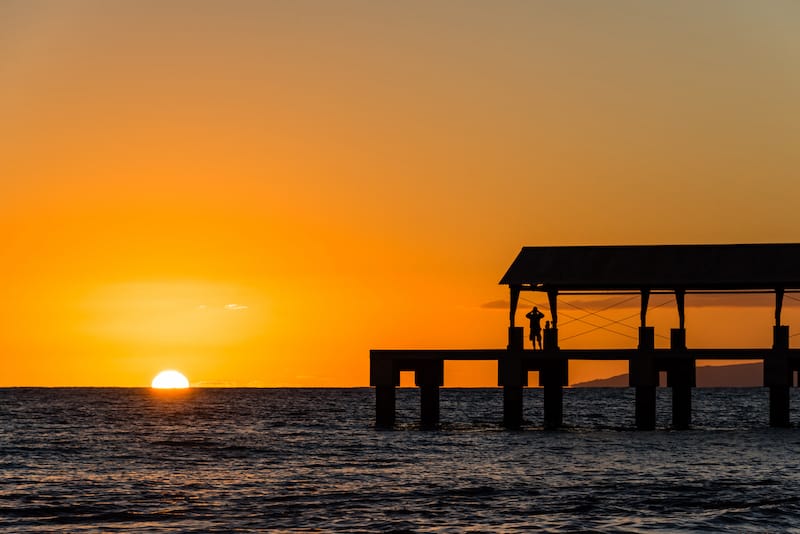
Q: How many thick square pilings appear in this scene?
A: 7